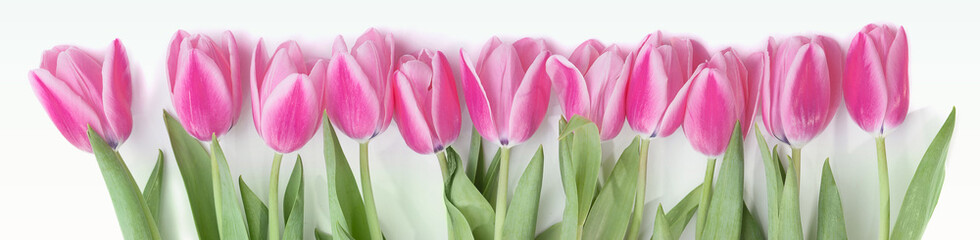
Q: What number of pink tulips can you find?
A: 11